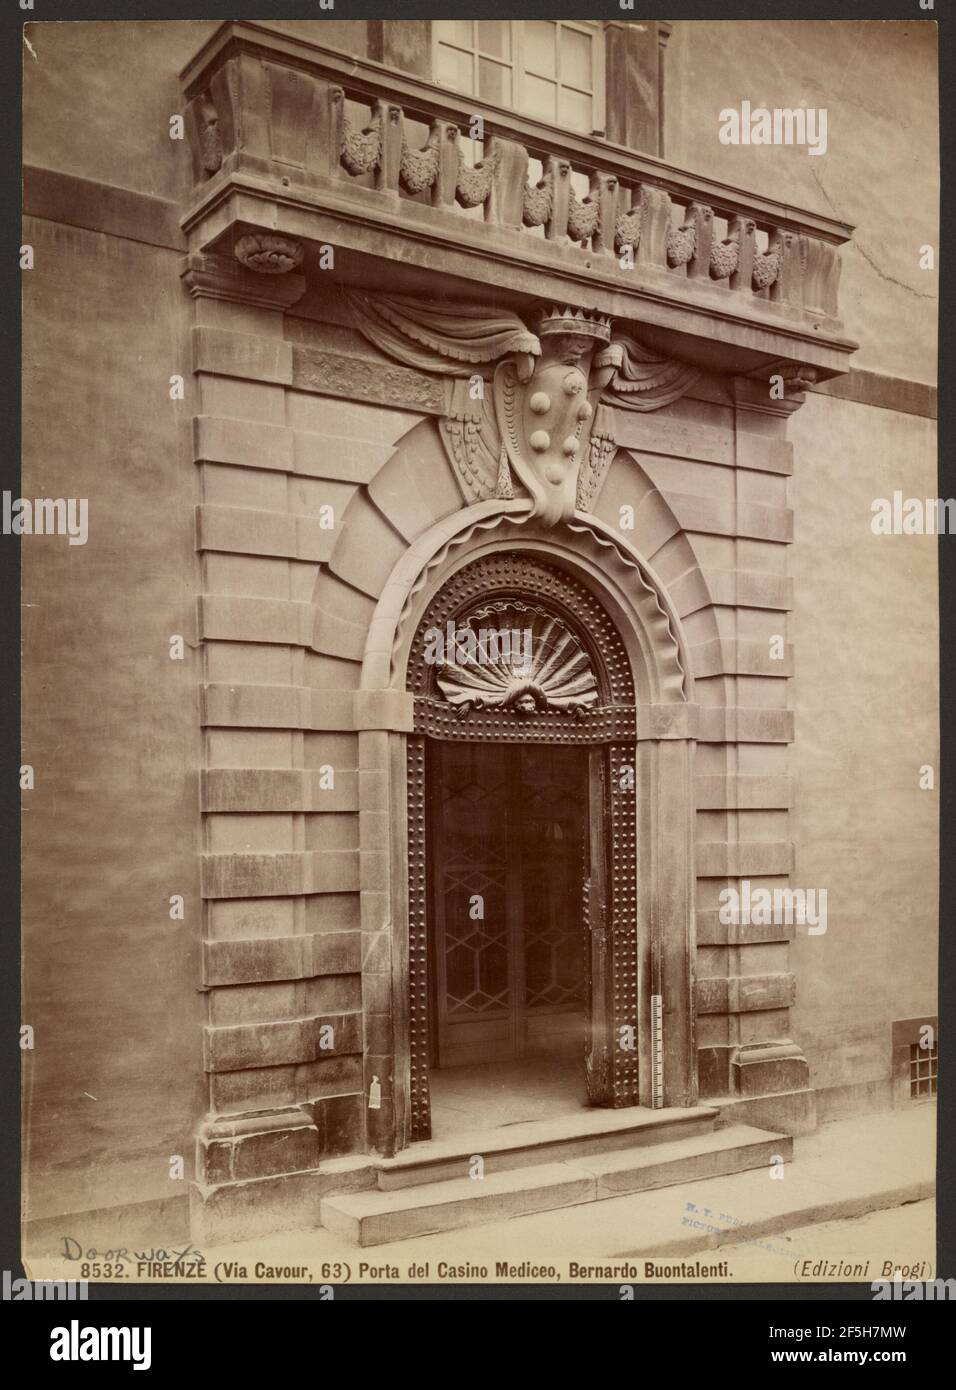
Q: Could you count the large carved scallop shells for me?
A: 1